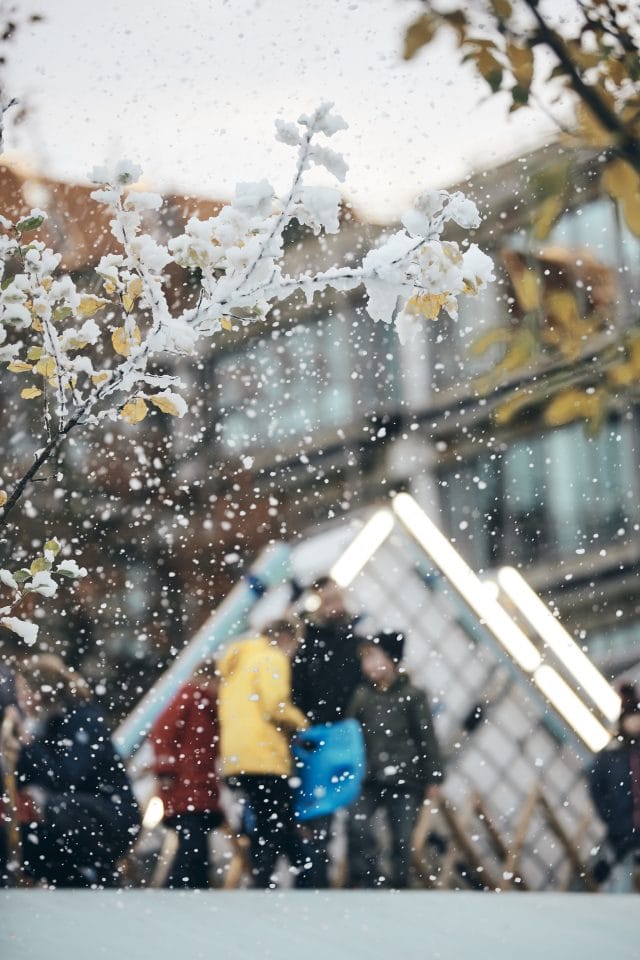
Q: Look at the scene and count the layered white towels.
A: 0